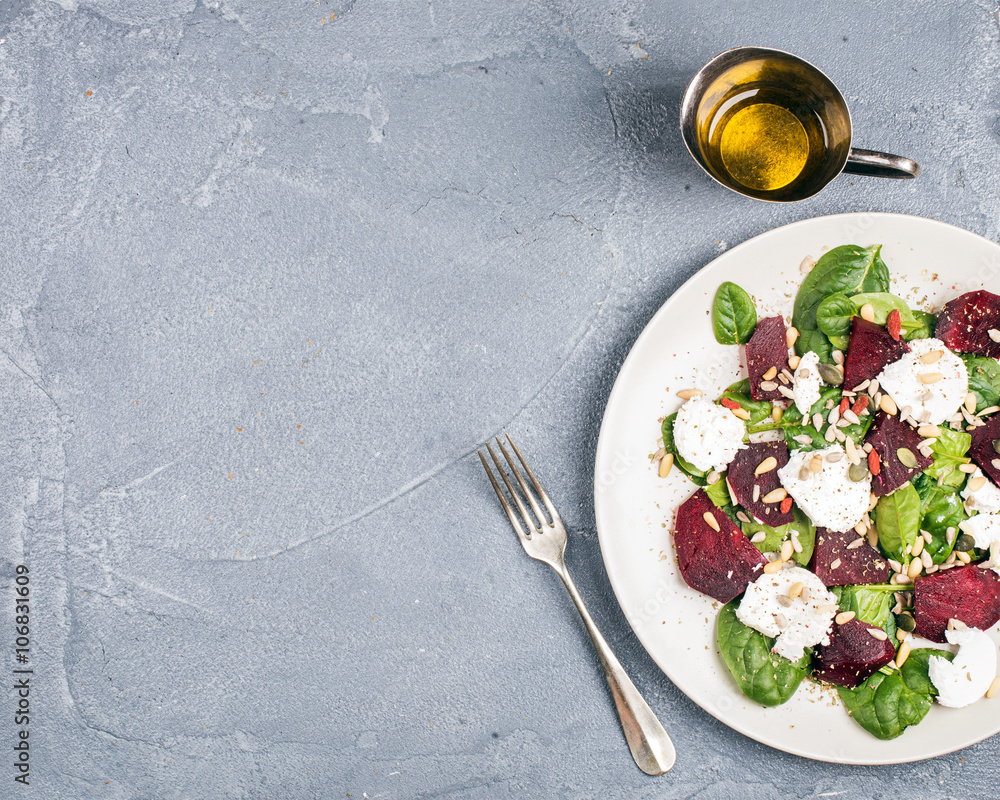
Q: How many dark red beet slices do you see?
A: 10